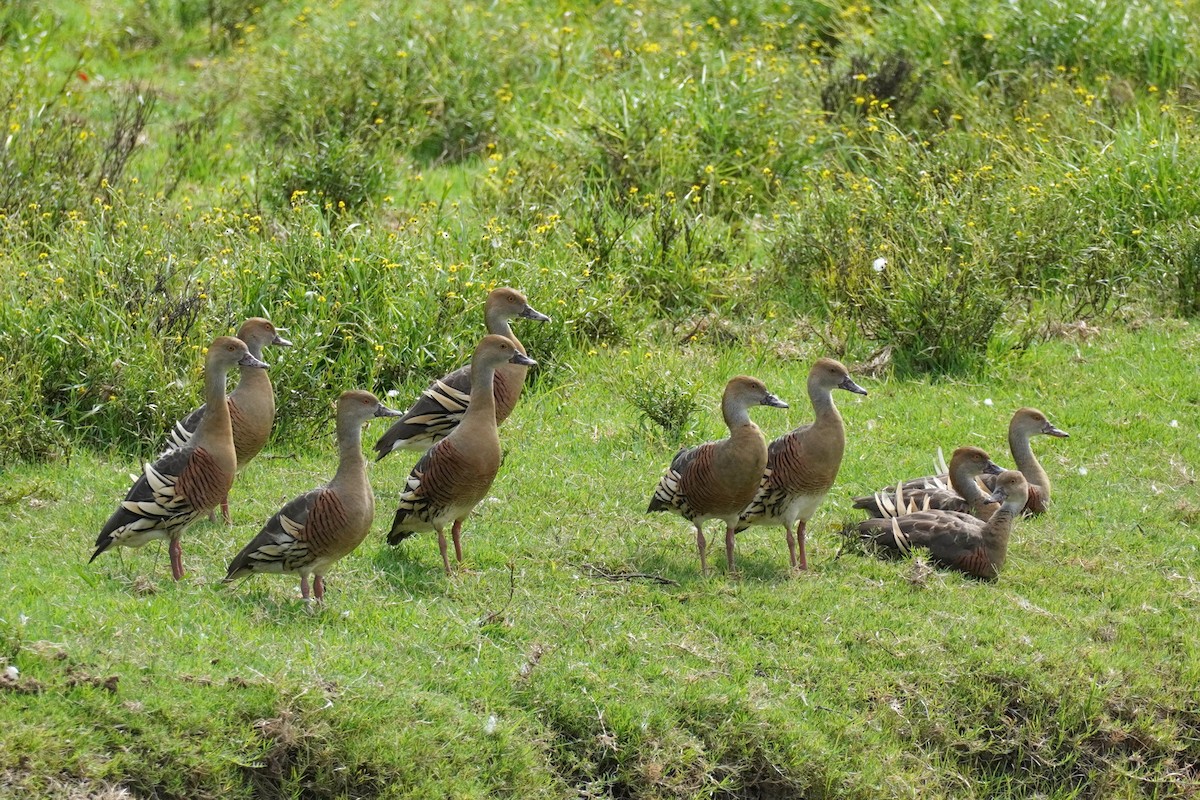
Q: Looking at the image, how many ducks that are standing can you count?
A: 7